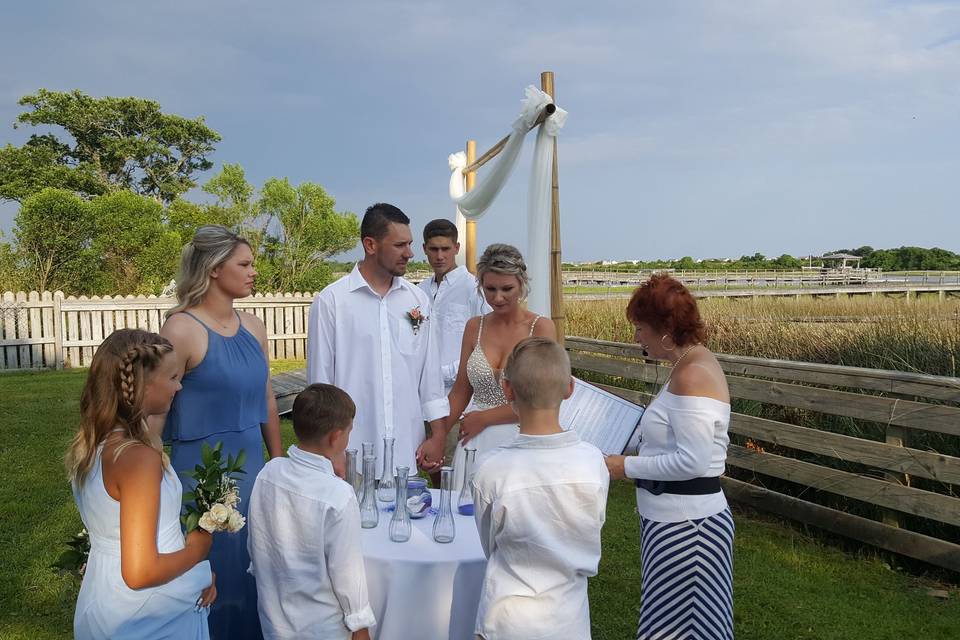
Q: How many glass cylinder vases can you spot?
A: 7